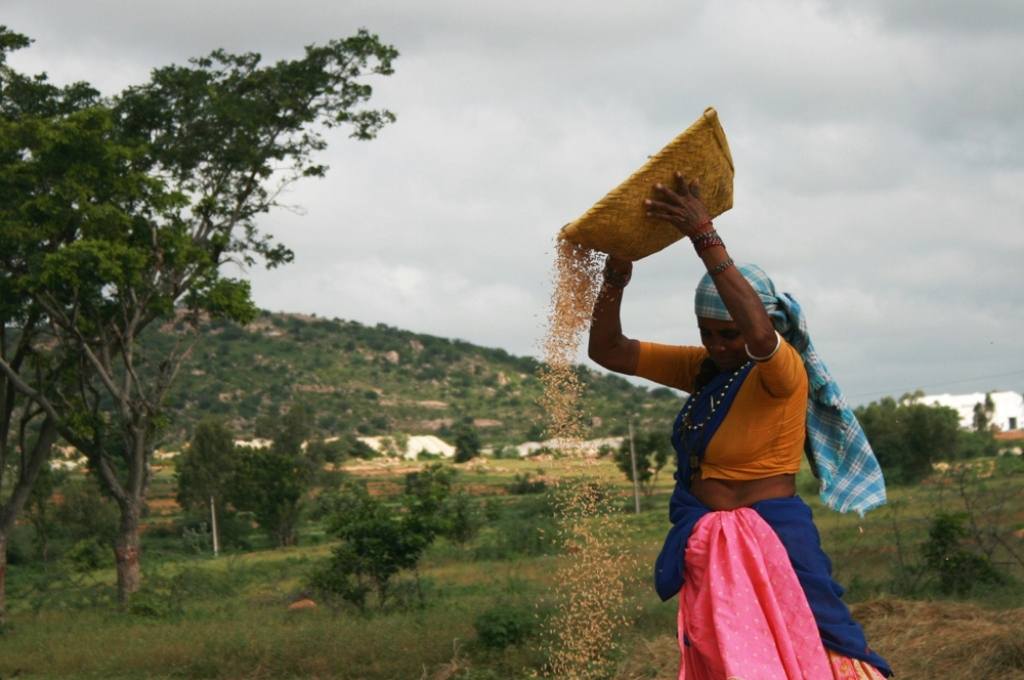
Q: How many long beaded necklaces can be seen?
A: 1